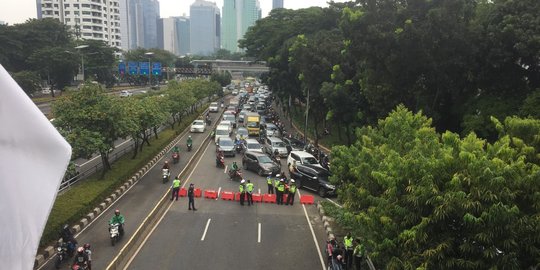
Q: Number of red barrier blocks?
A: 9